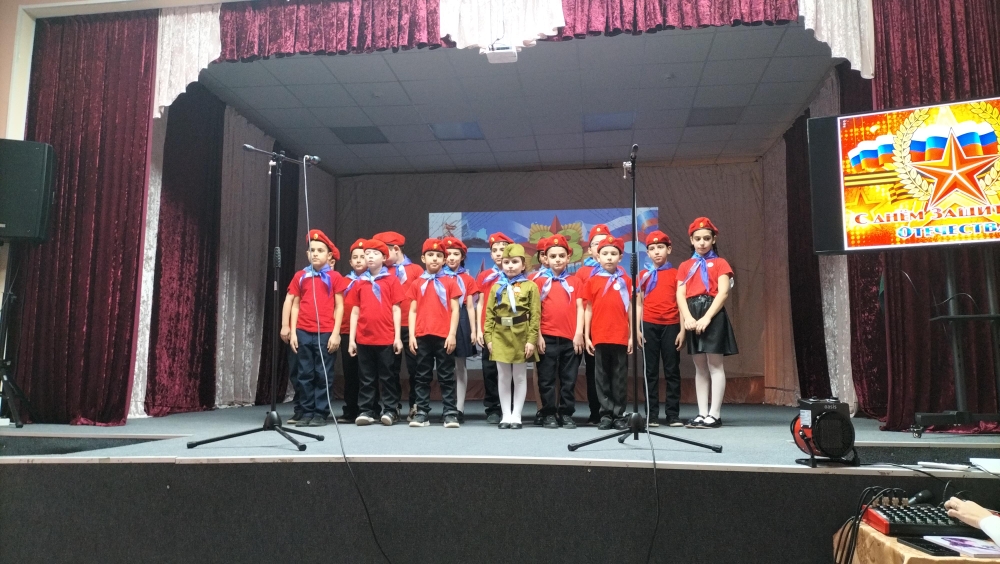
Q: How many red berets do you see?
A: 13